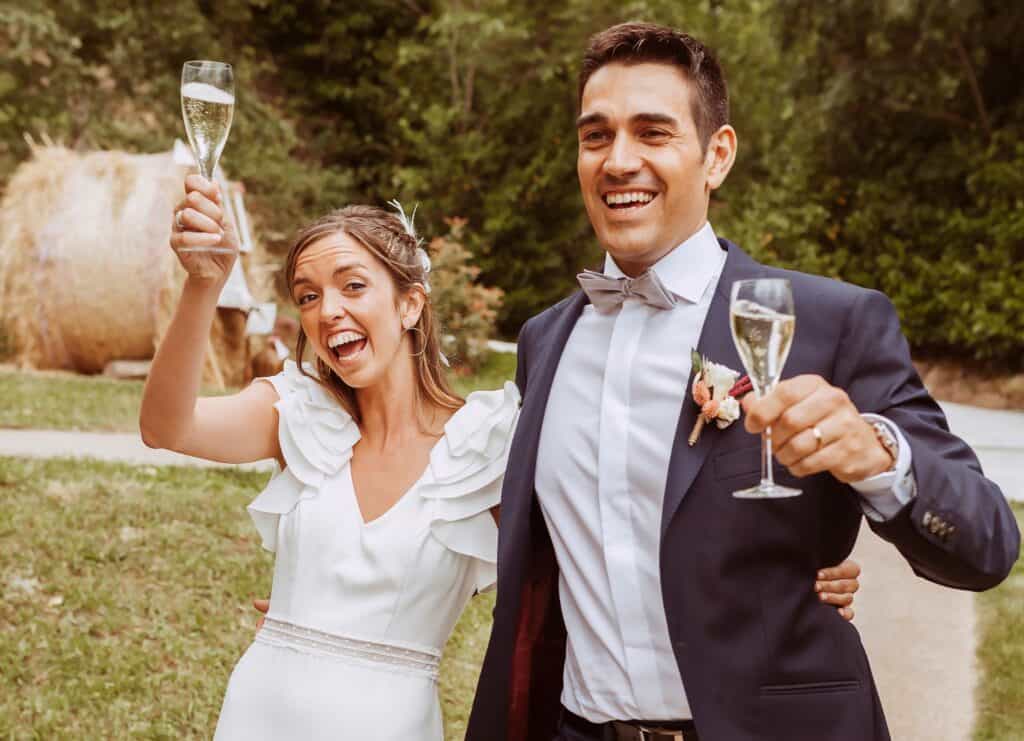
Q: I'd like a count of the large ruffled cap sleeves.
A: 2